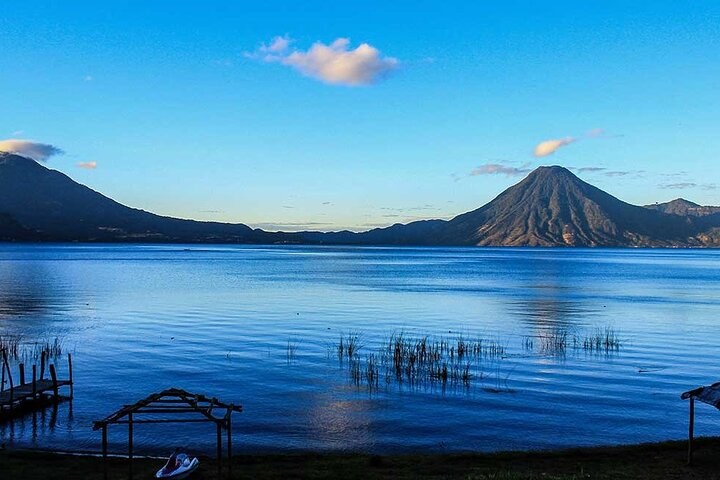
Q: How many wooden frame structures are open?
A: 1